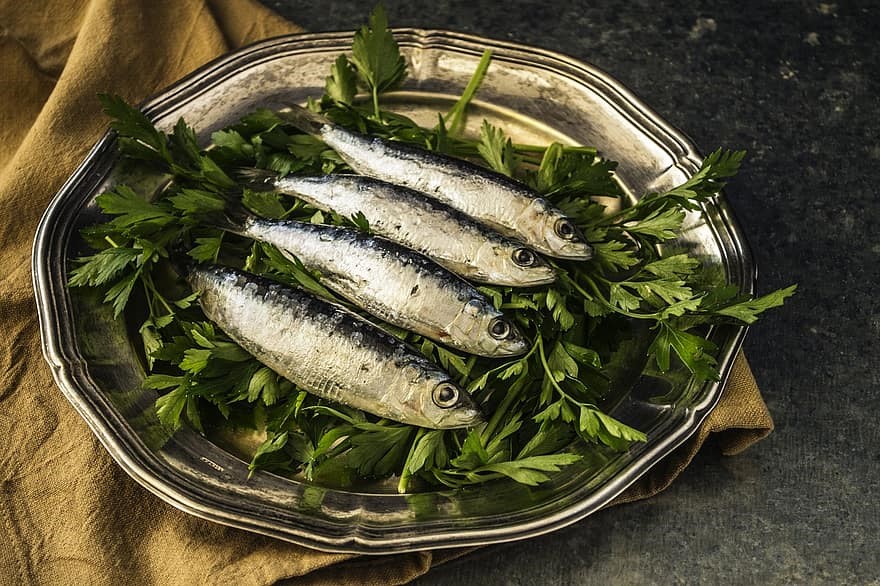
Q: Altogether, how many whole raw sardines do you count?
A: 4